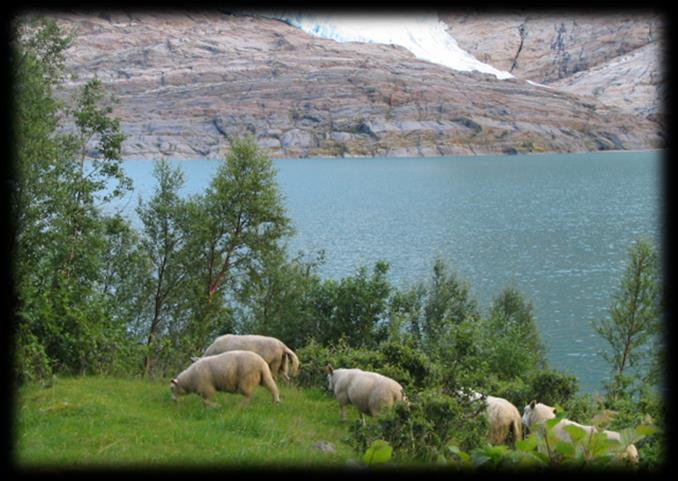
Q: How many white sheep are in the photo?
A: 5